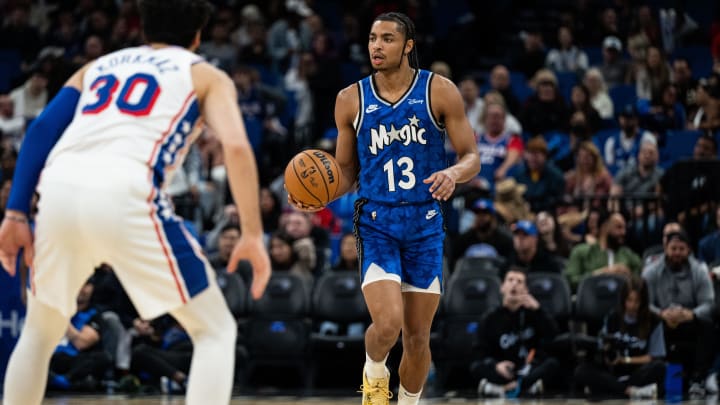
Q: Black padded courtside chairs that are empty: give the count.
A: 6